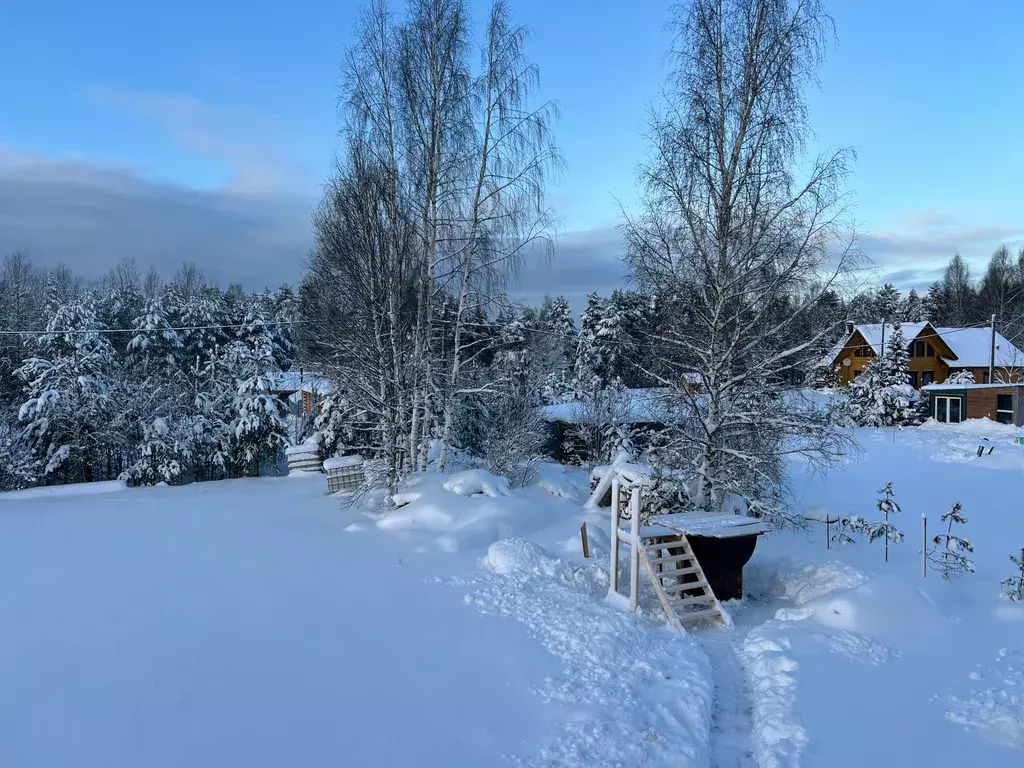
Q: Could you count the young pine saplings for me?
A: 4